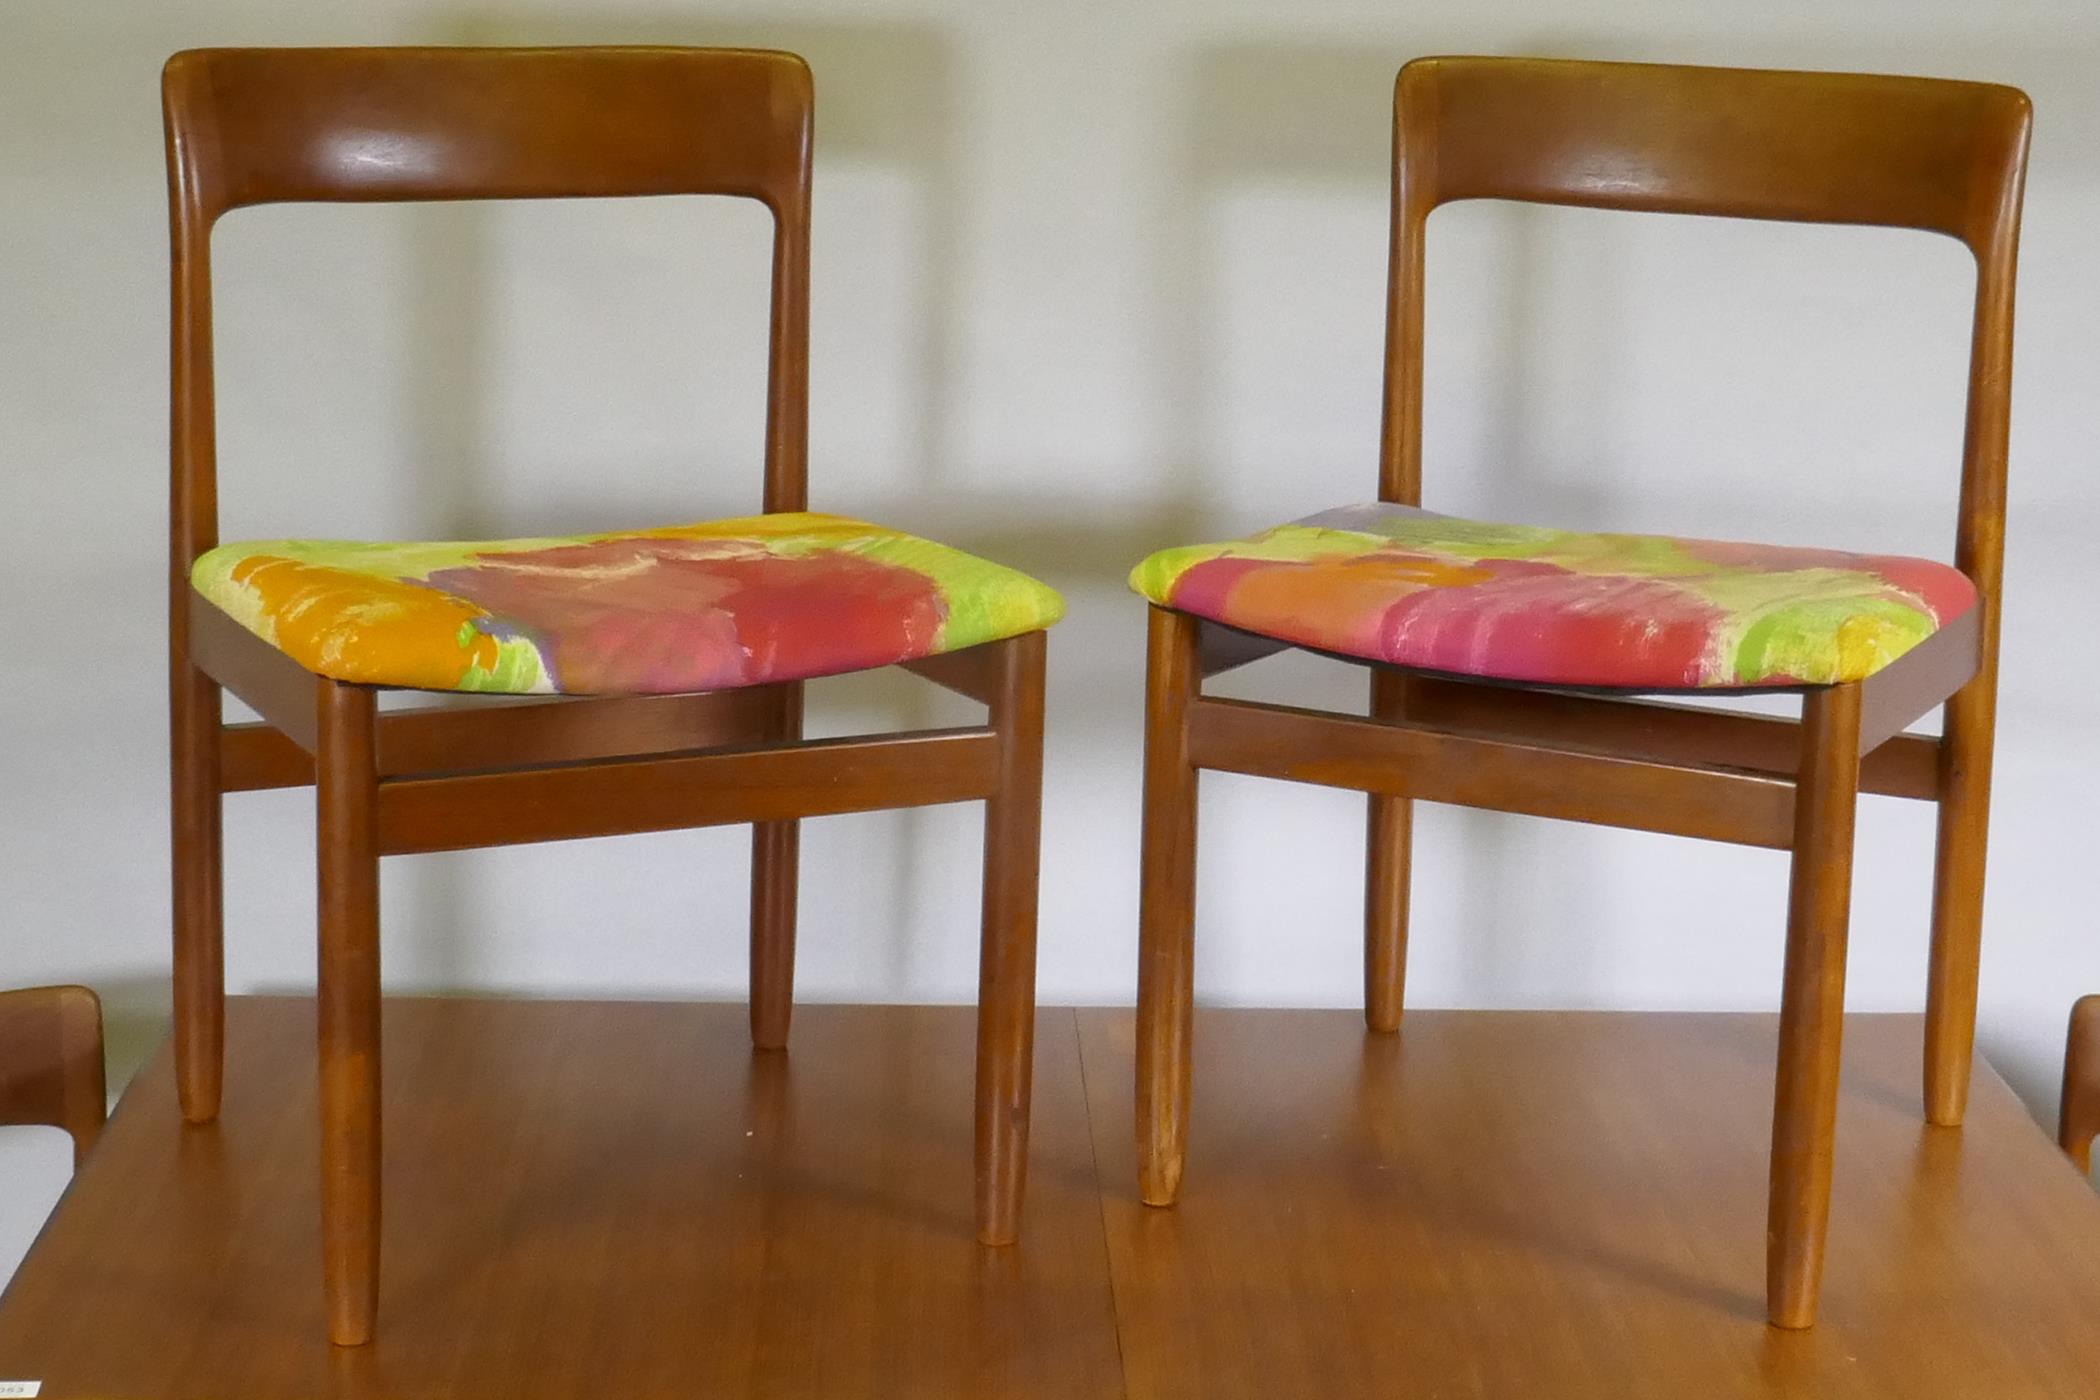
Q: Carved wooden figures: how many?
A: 0